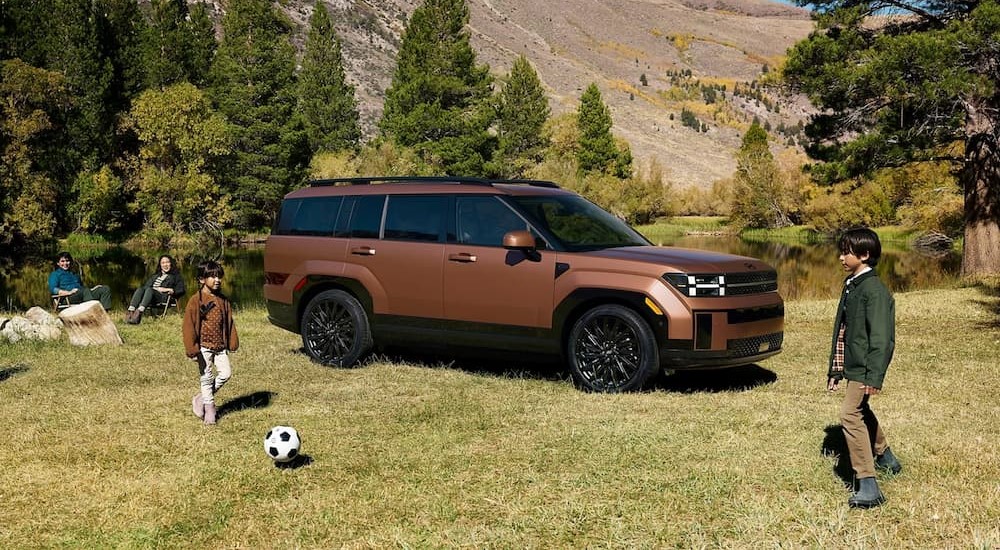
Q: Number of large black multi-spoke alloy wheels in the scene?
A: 2